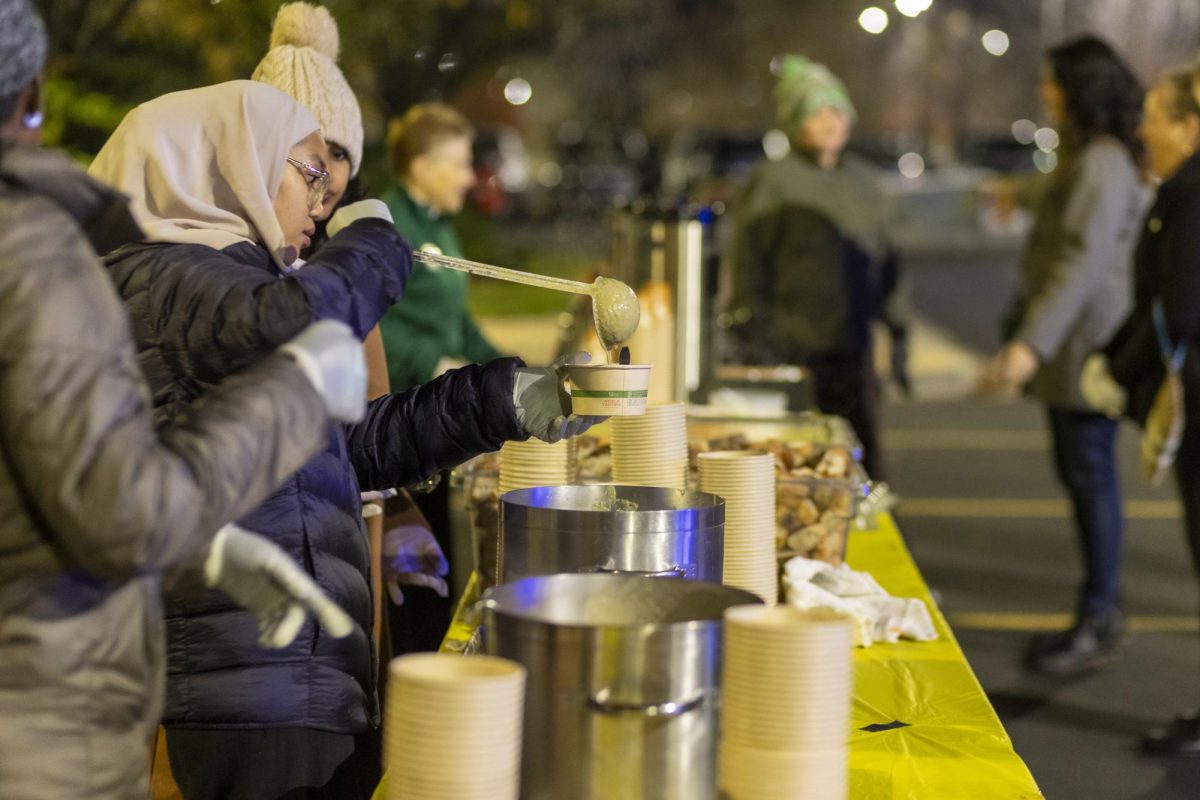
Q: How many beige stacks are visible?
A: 5